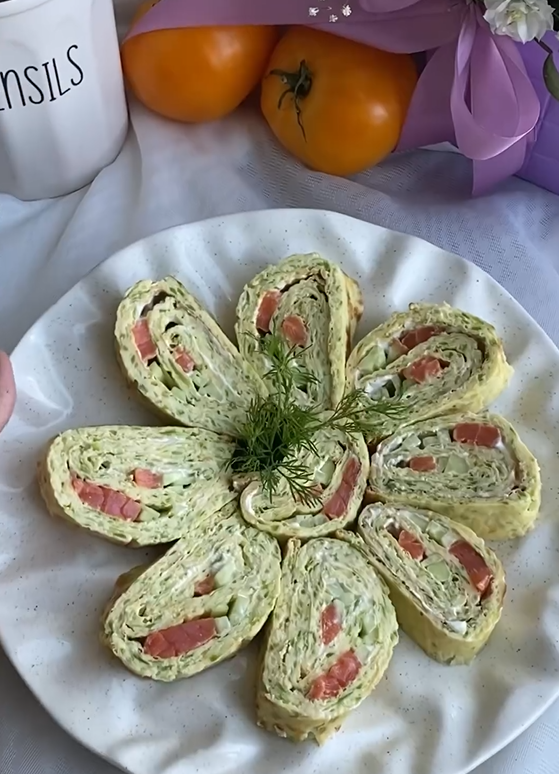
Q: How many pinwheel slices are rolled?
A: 9